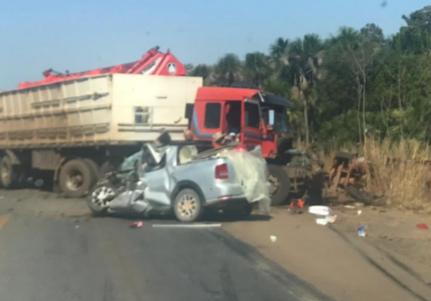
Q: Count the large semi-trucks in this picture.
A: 1